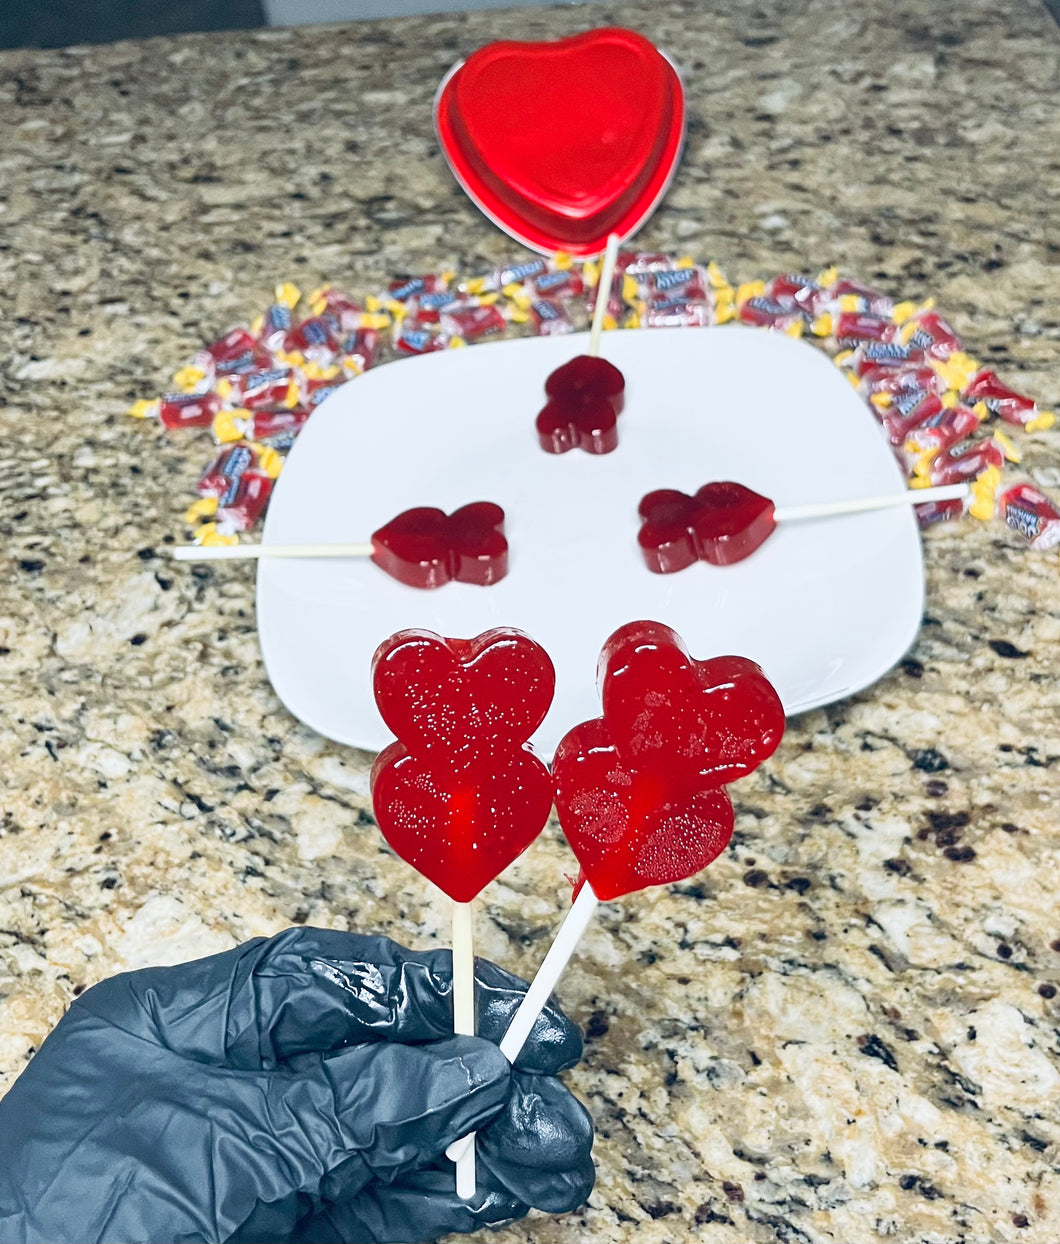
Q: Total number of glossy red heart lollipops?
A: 5